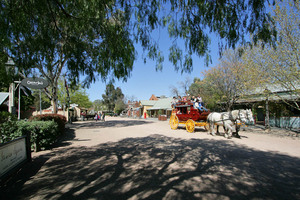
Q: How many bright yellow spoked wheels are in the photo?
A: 2